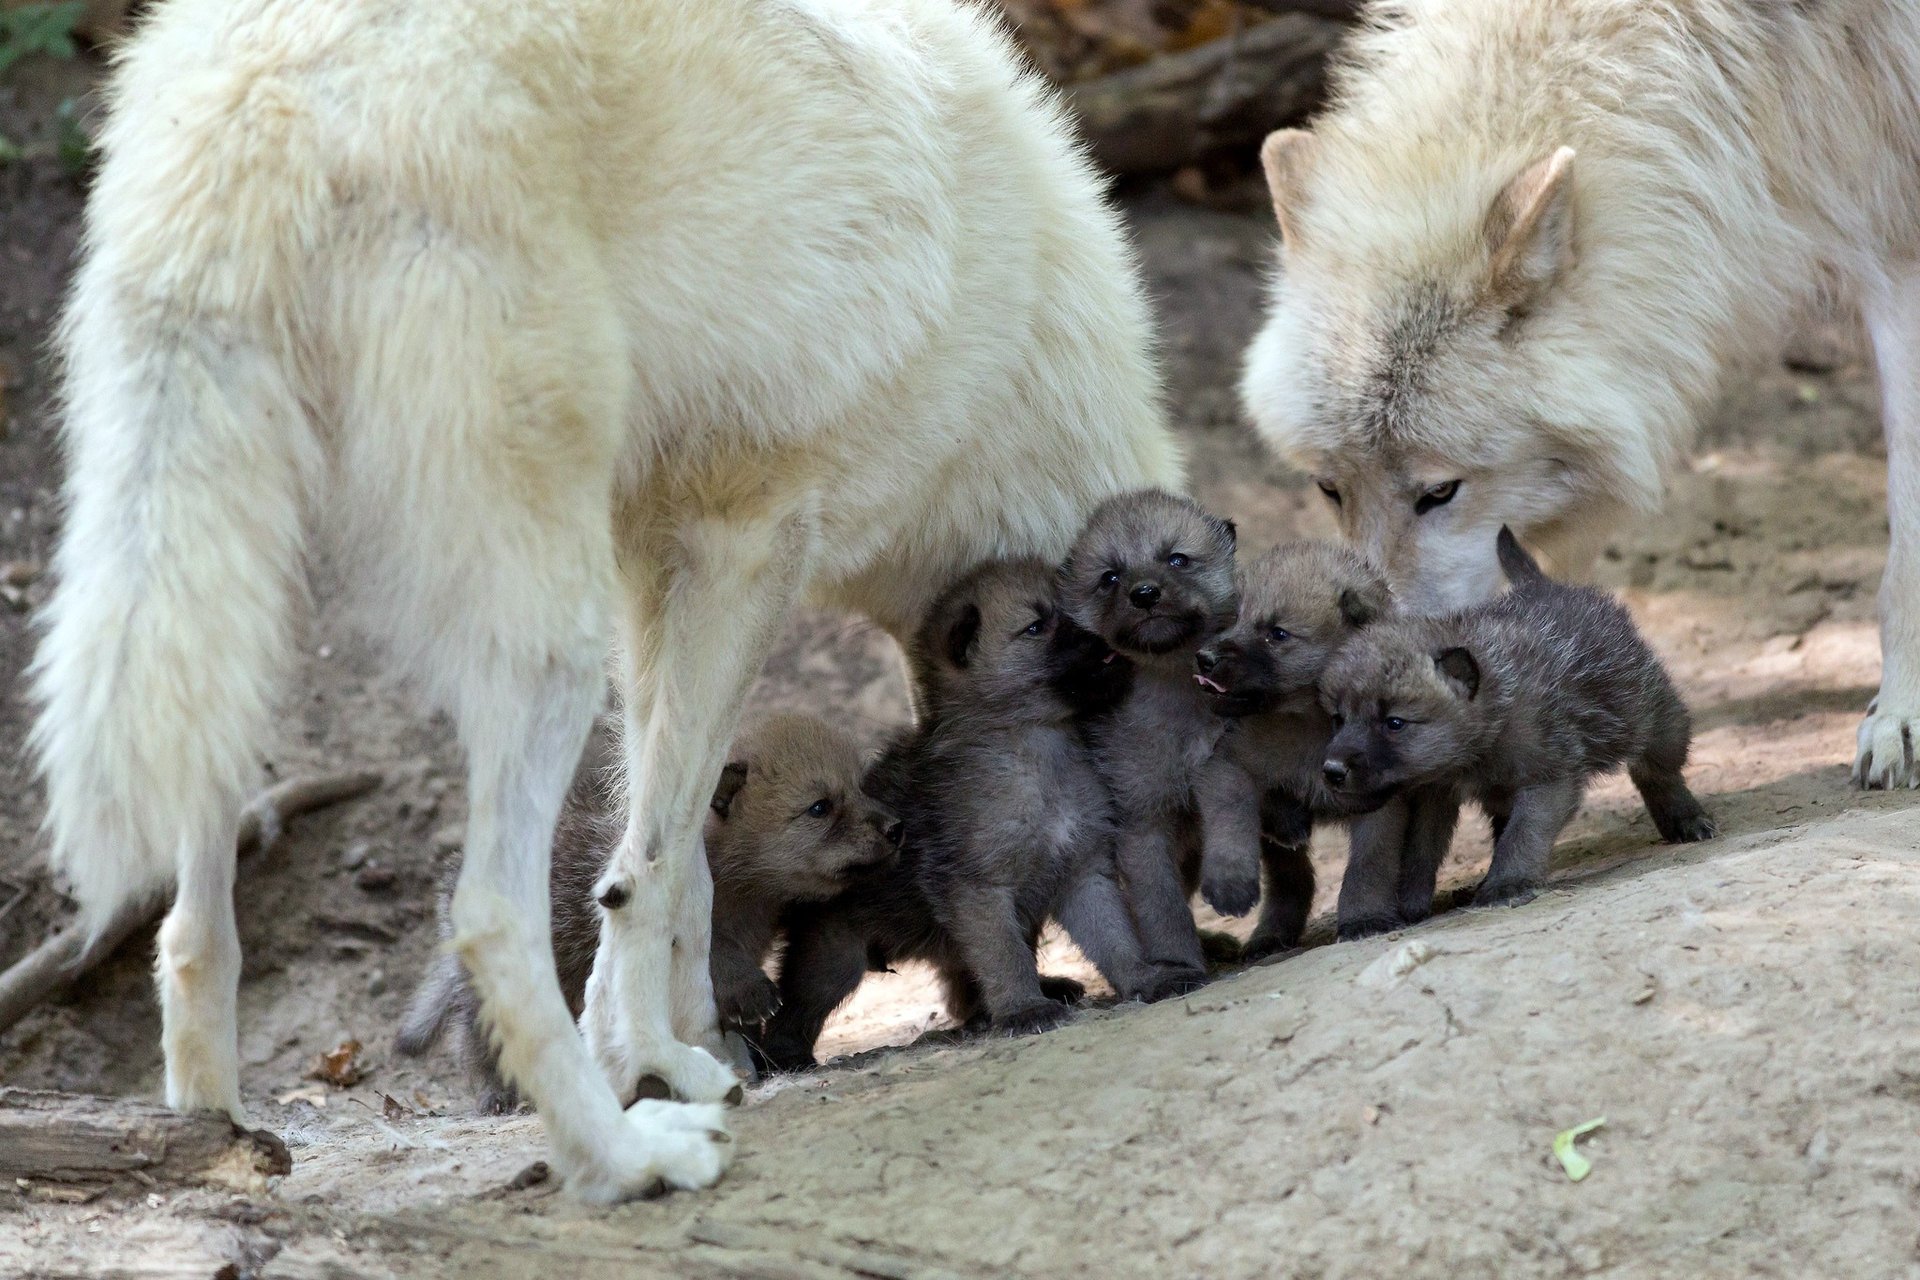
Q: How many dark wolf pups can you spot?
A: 5